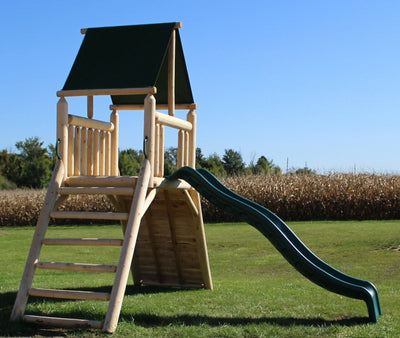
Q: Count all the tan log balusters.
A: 11